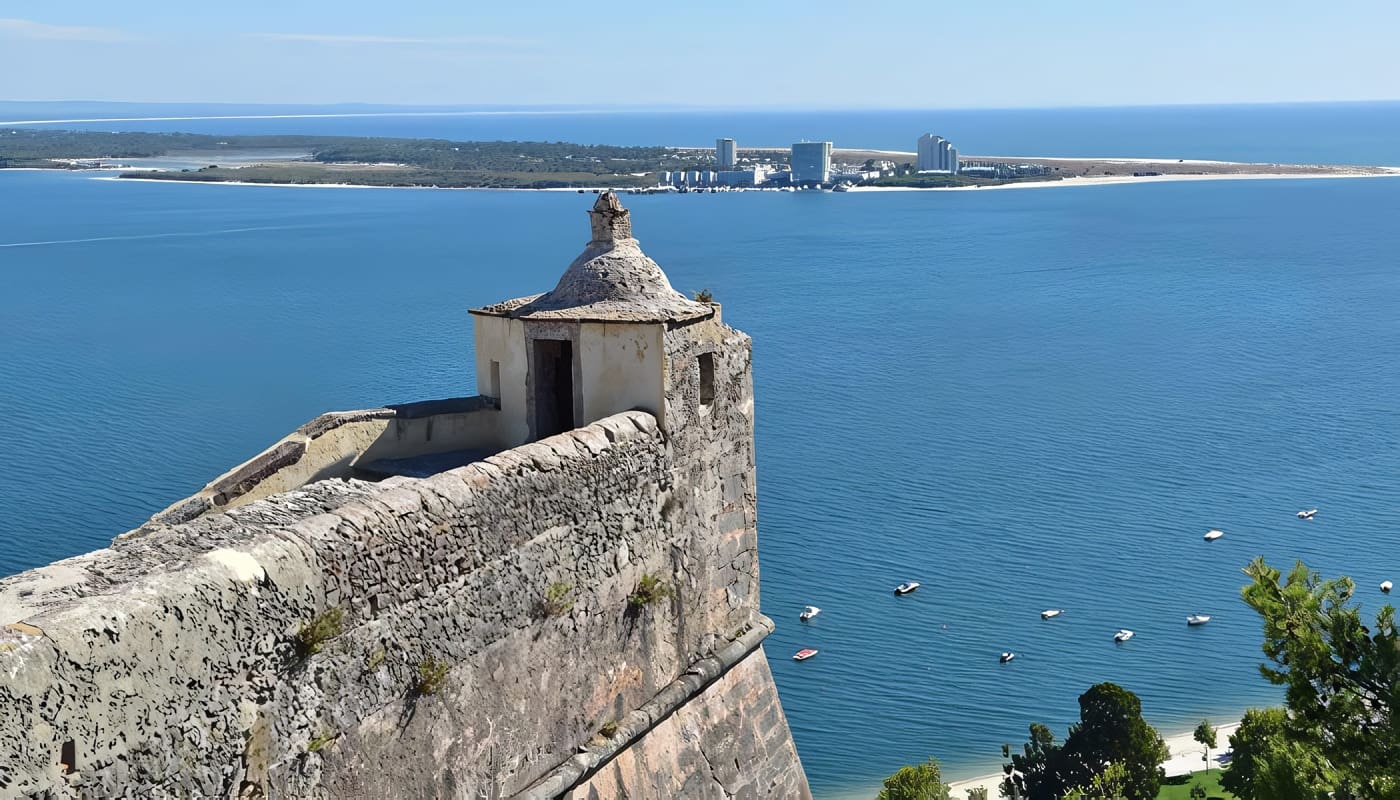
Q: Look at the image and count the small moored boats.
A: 10